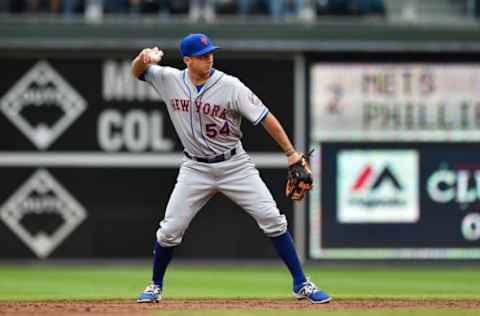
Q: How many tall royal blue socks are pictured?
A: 2